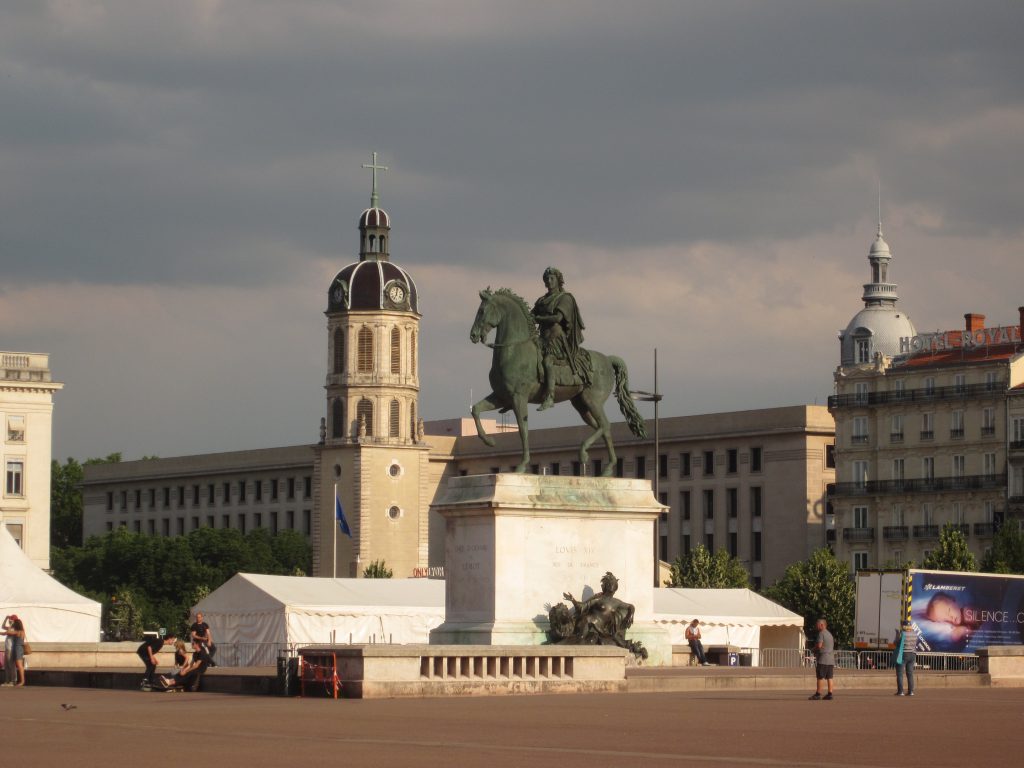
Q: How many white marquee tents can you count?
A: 3